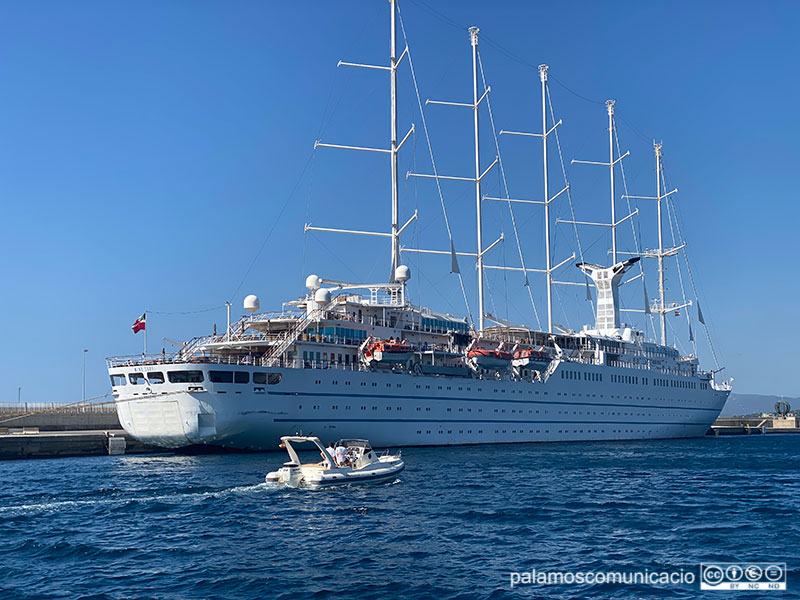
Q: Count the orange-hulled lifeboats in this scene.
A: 3